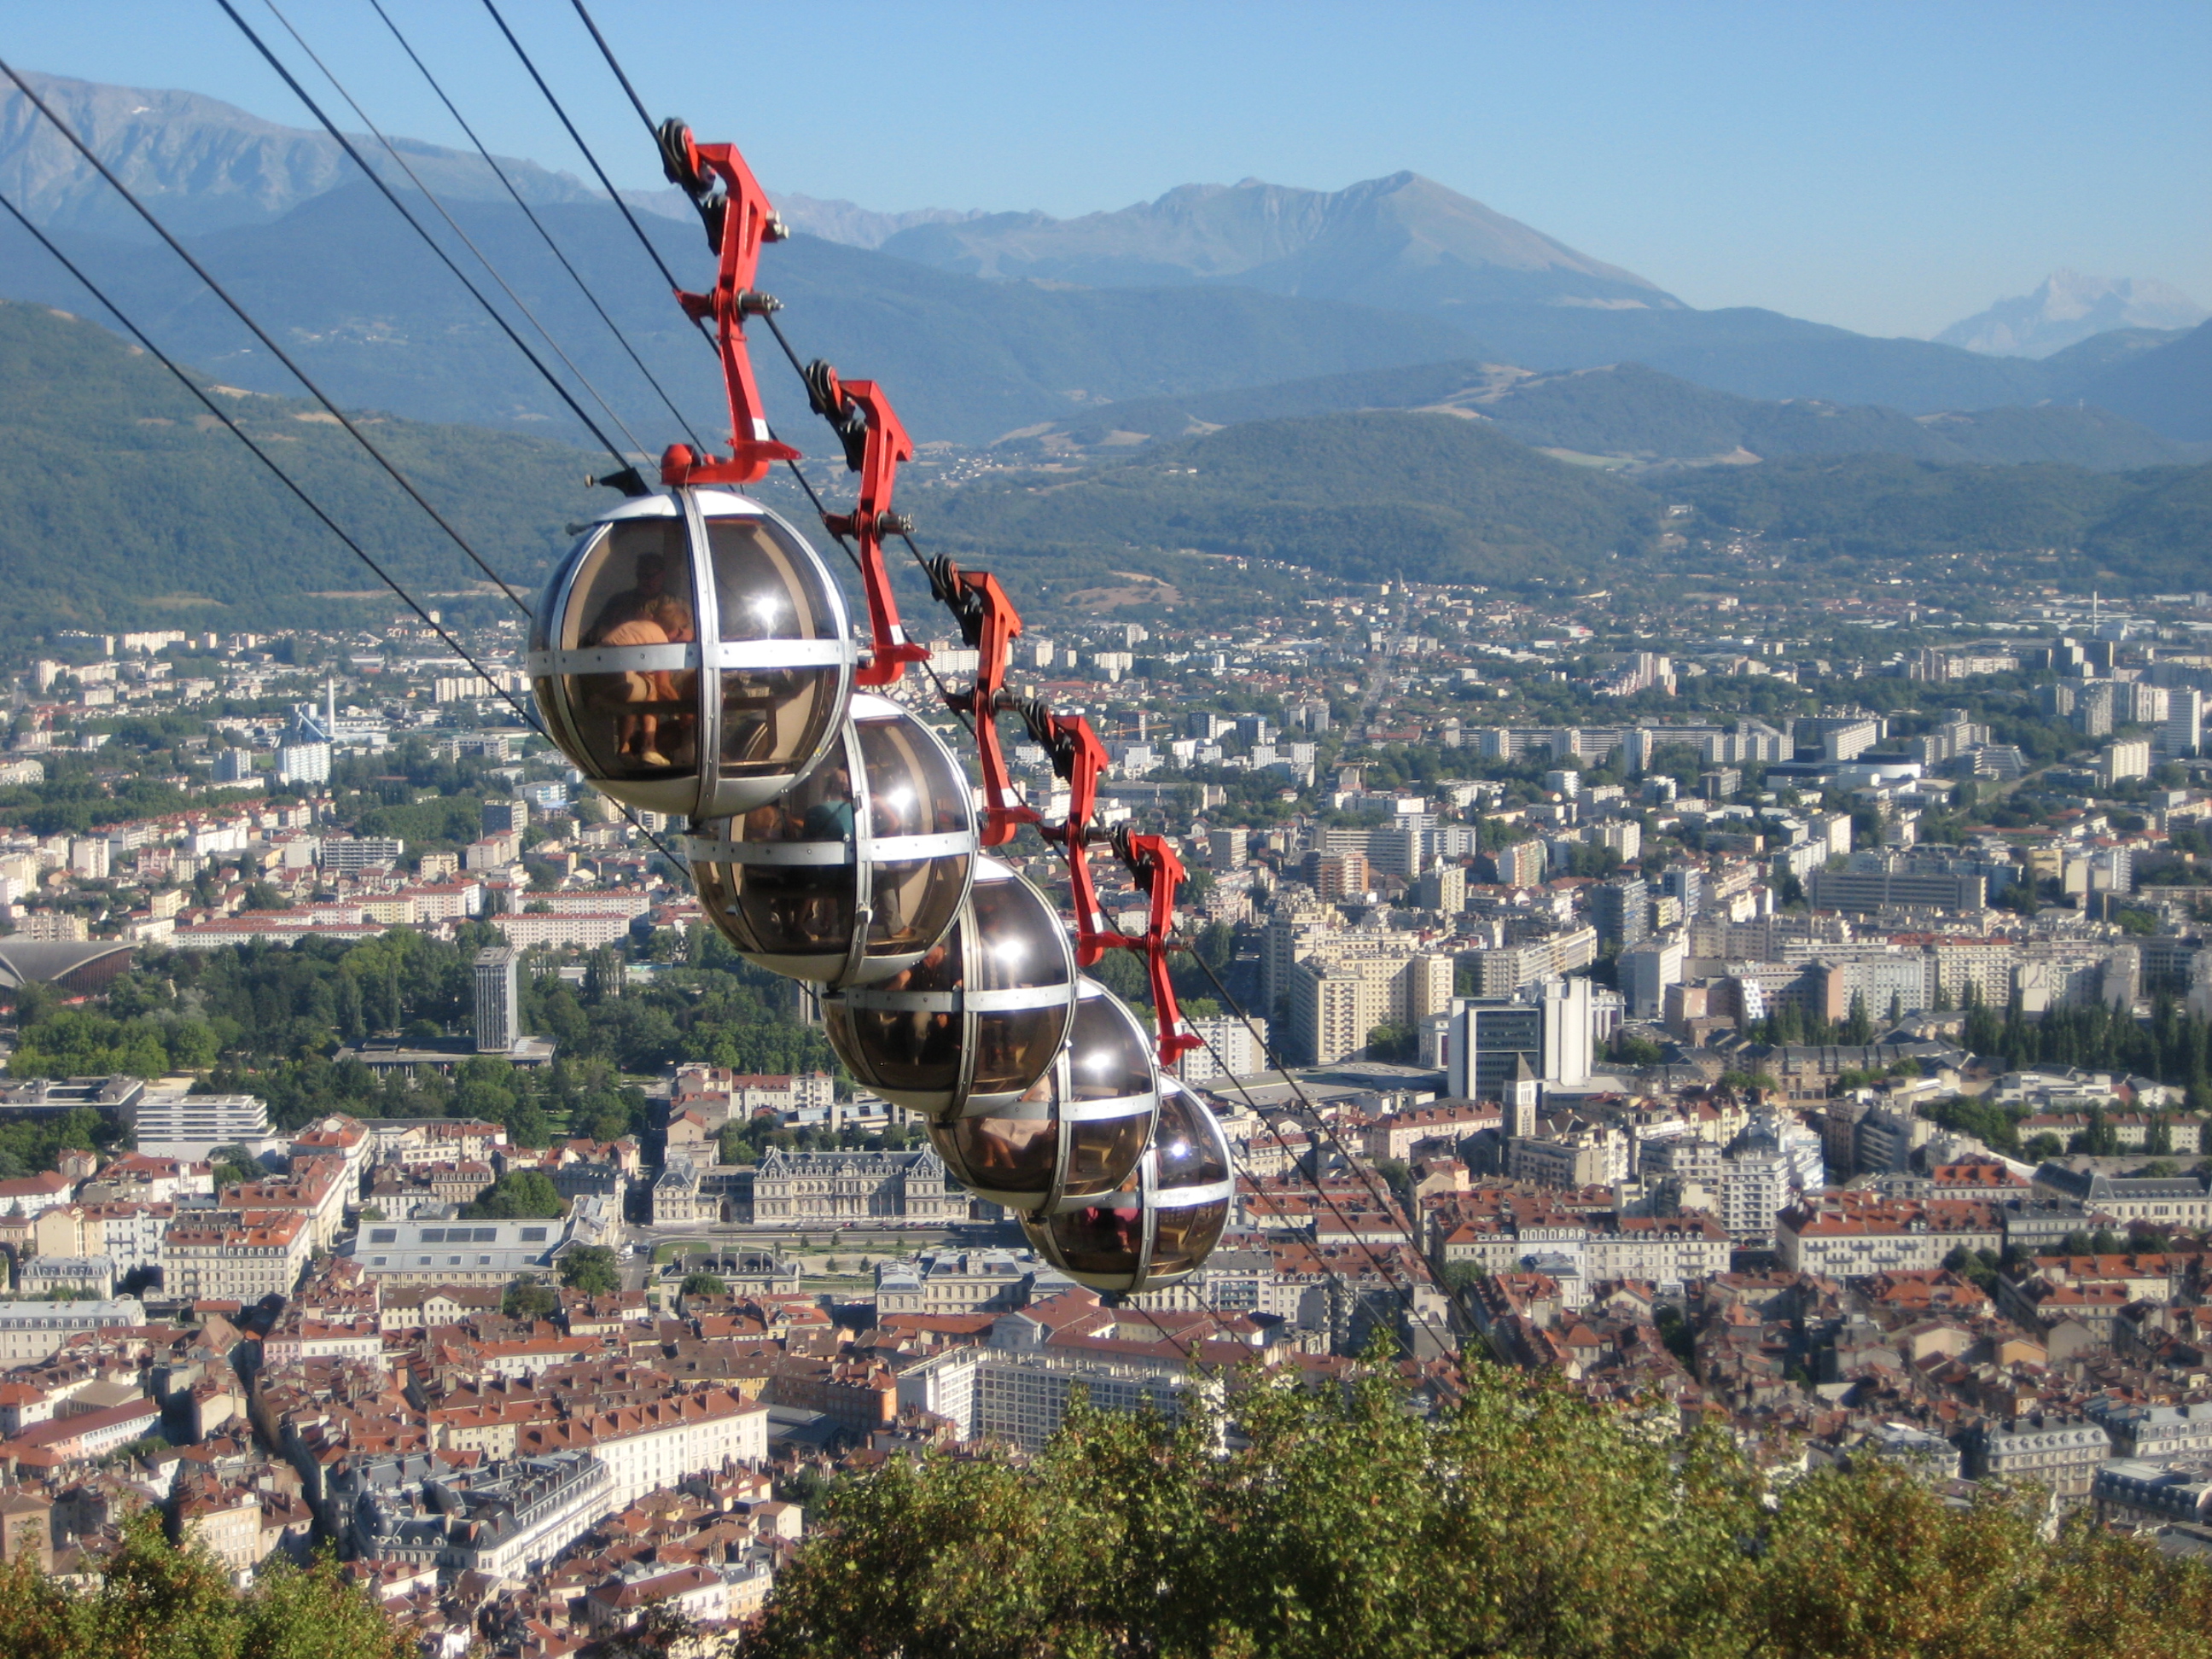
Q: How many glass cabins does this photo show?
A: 5